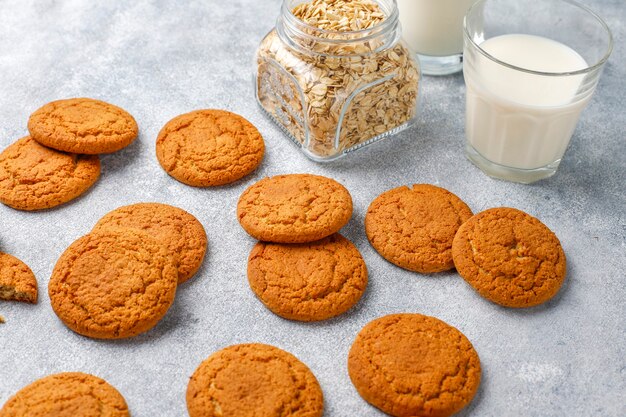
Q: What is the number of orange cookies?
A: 13